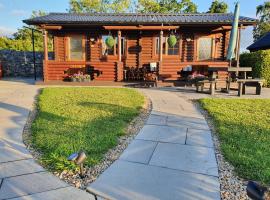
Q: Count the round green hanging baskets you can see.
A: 2